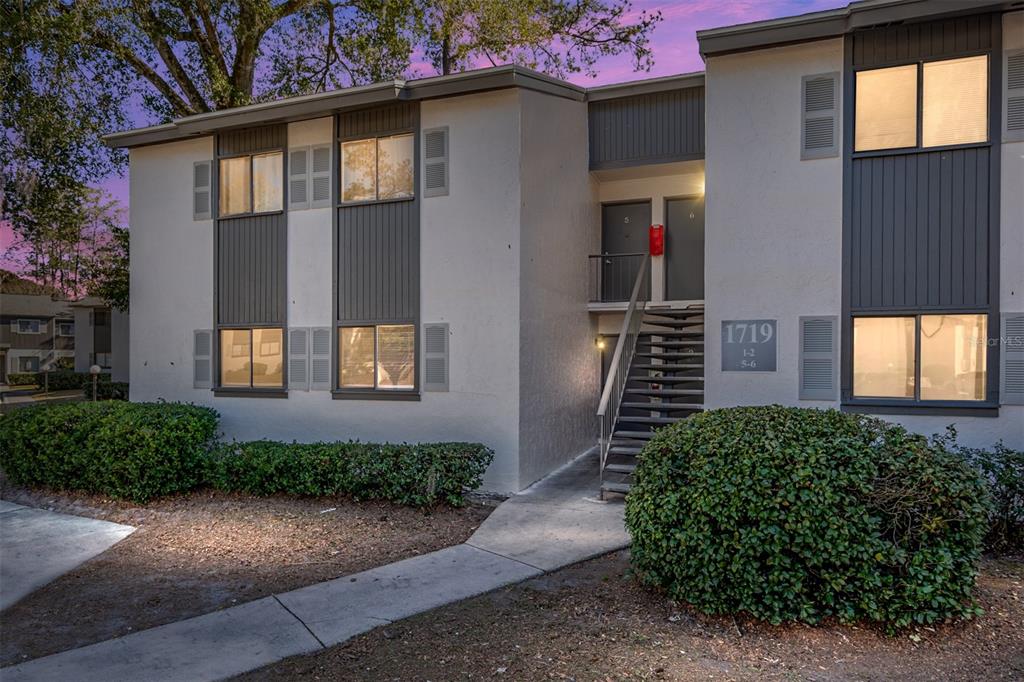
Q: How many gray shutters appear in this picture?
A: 12